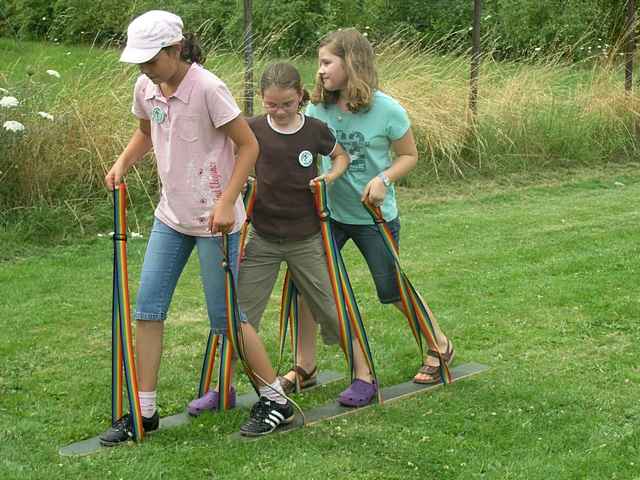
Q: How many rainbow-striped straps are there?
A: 6